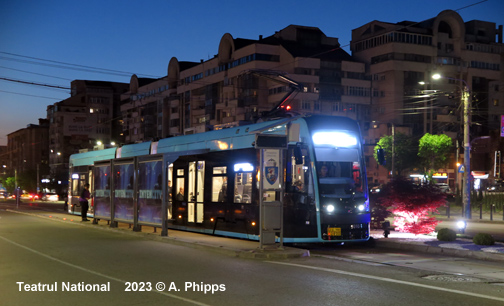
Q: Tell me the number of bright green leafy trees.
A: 2